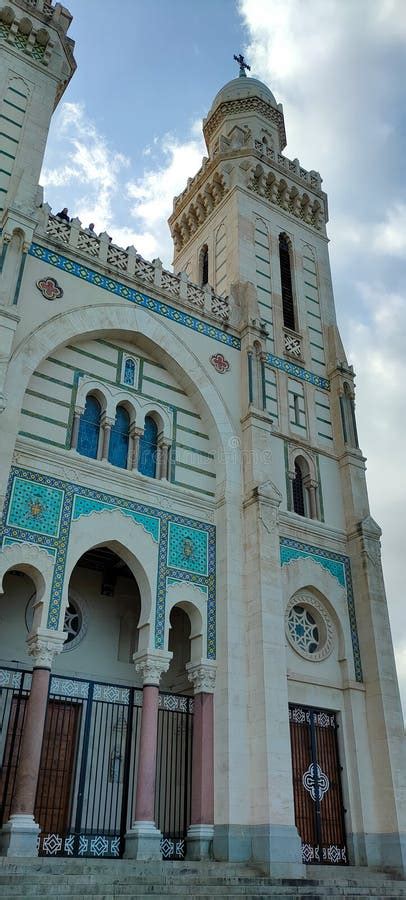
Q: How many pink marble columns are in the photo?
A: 3